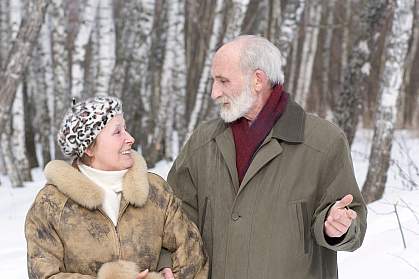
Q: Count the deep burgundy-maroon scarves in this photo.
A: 1